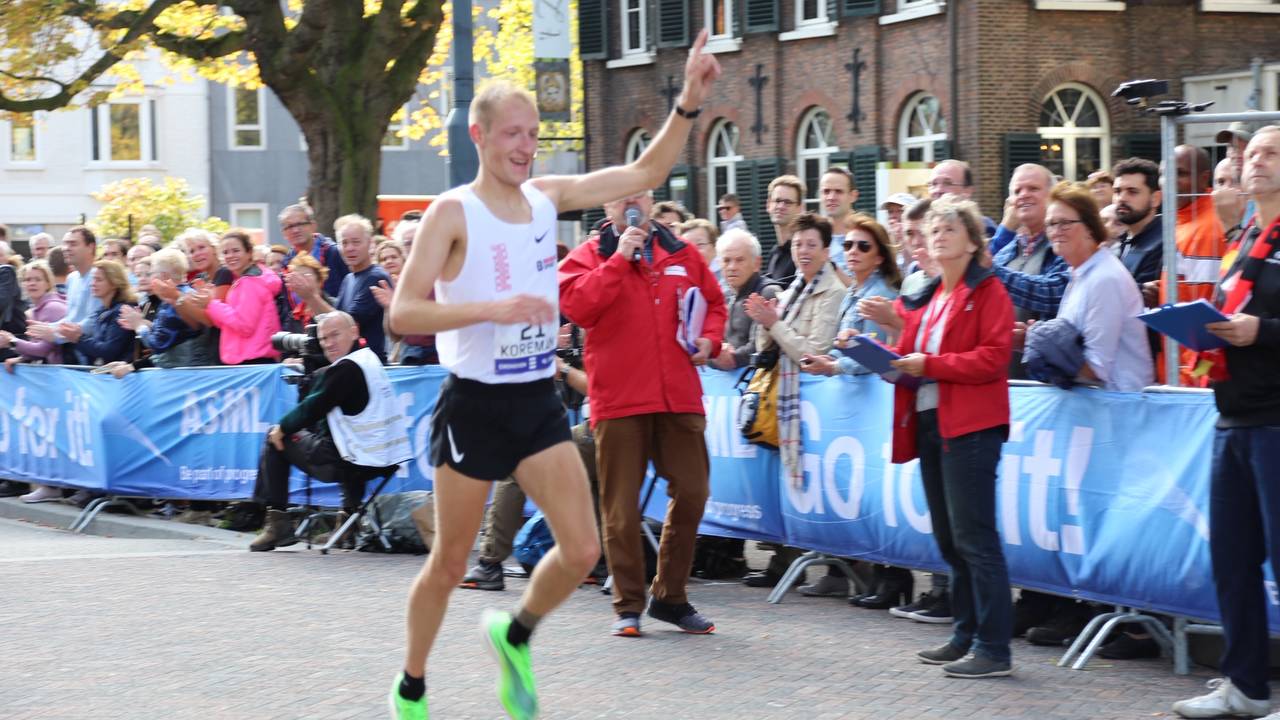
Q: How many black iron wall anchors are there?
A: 3